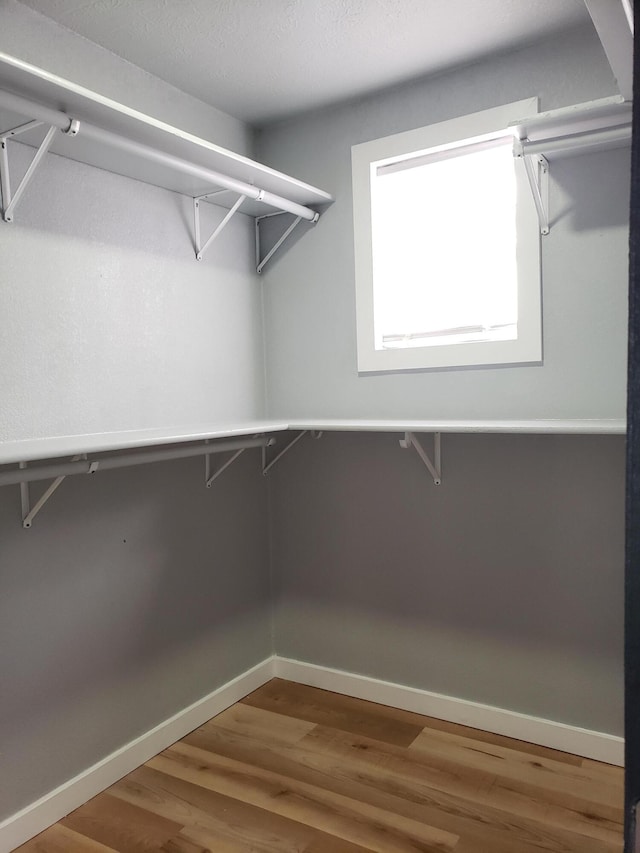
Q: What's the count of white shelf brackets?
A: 8